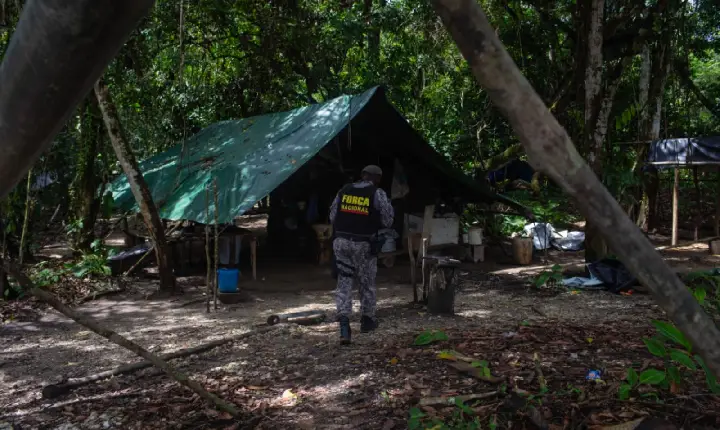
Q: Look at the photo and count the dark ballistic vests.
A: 1